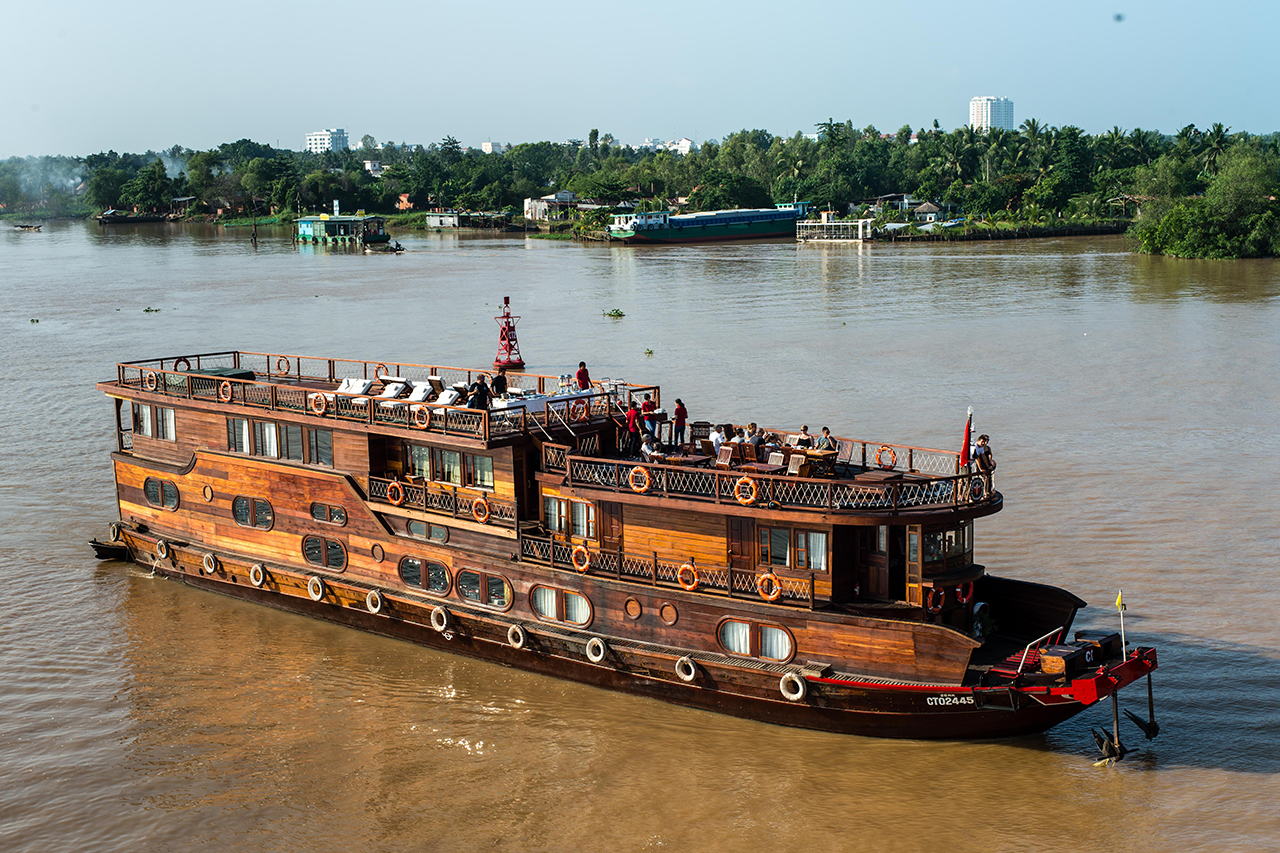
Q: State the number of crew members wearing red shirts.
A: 4